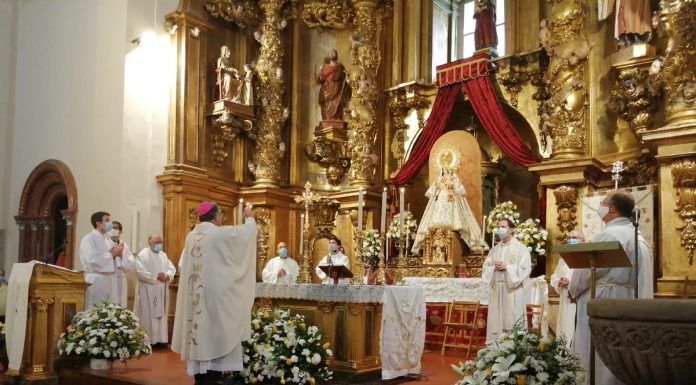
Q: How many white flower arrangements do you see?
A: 7